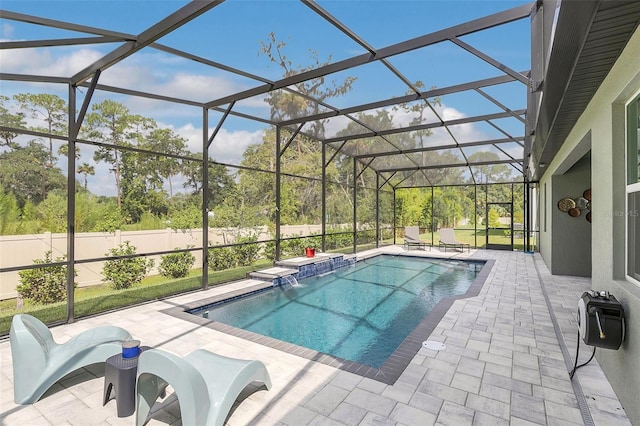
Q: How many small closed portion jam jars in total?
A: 0